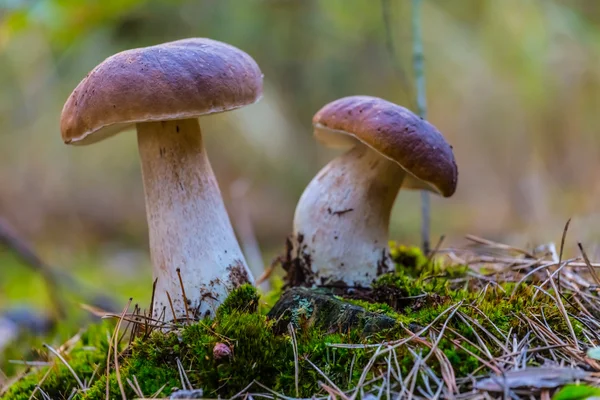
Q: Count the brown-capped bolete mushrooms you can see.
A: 2